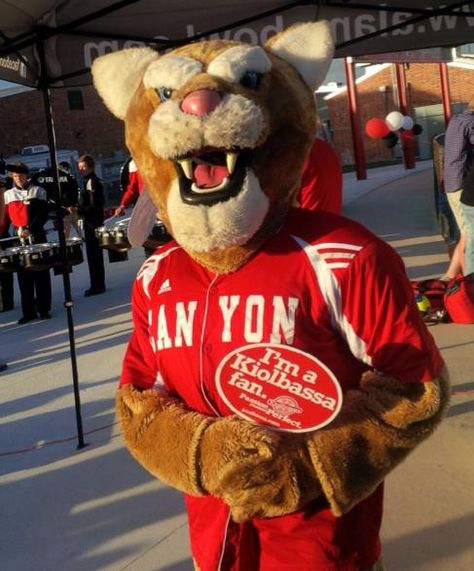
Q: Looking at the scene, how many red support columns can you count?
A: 3